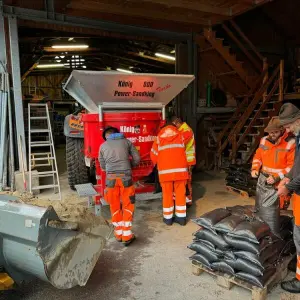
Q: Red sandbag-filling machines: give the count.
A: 1